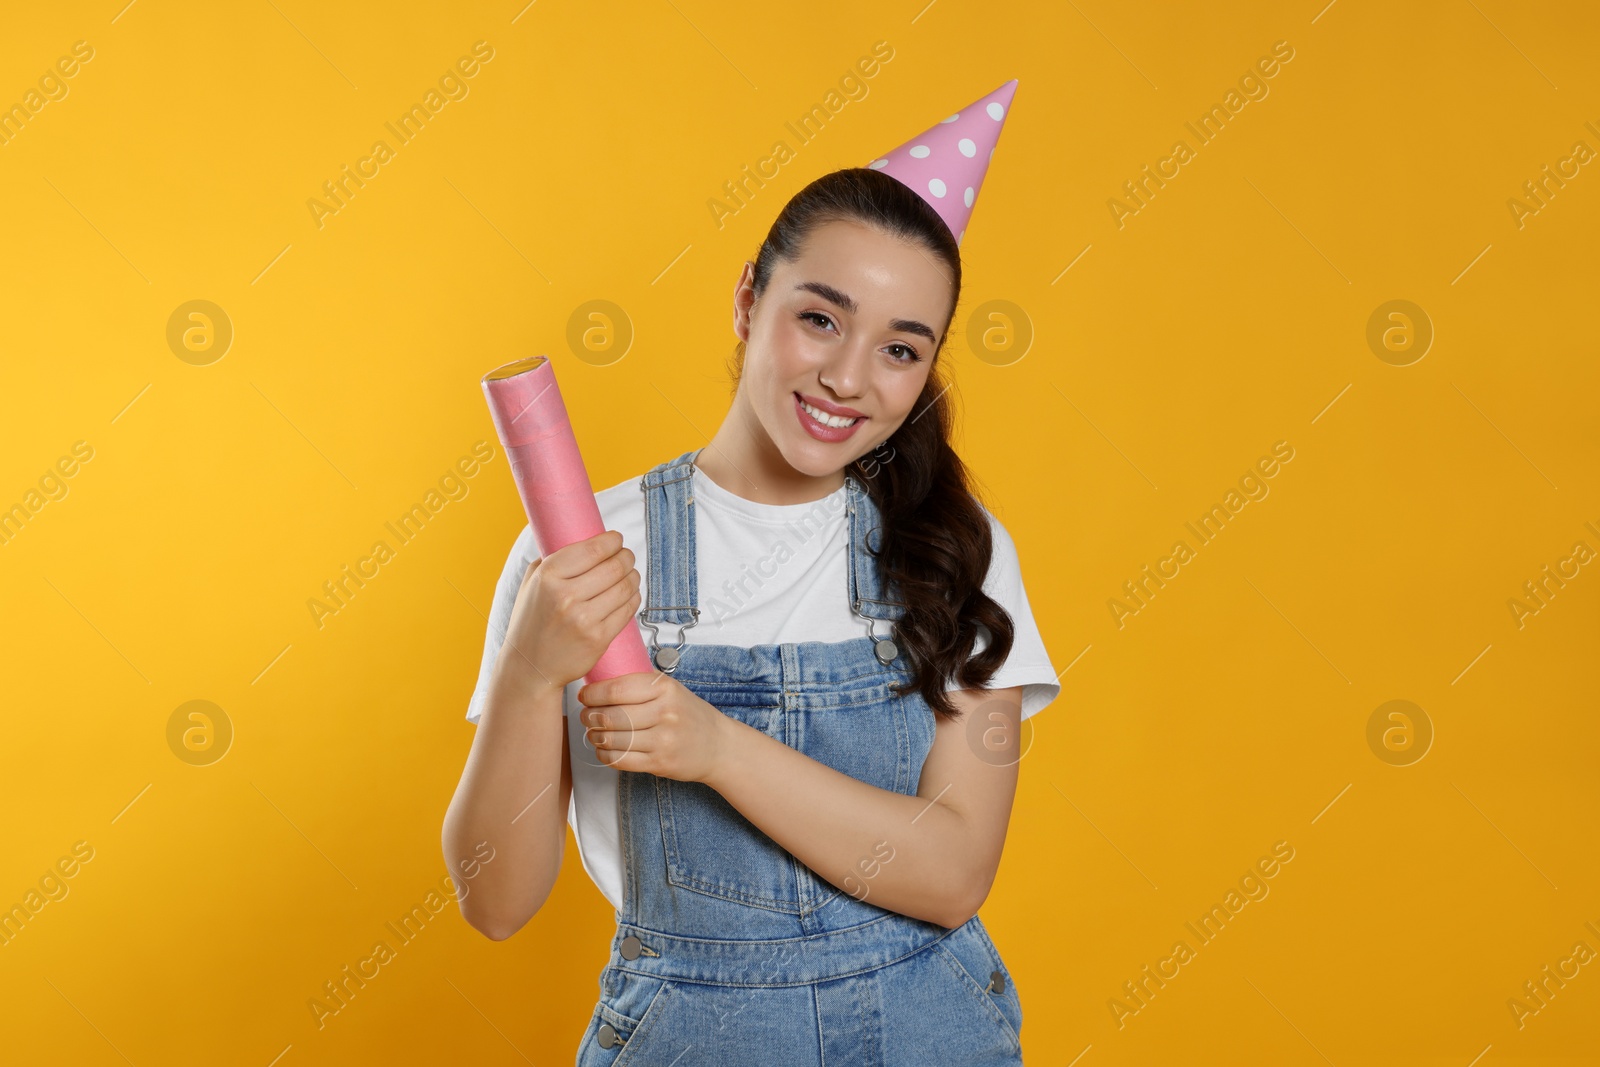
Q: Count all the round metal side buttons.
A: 3